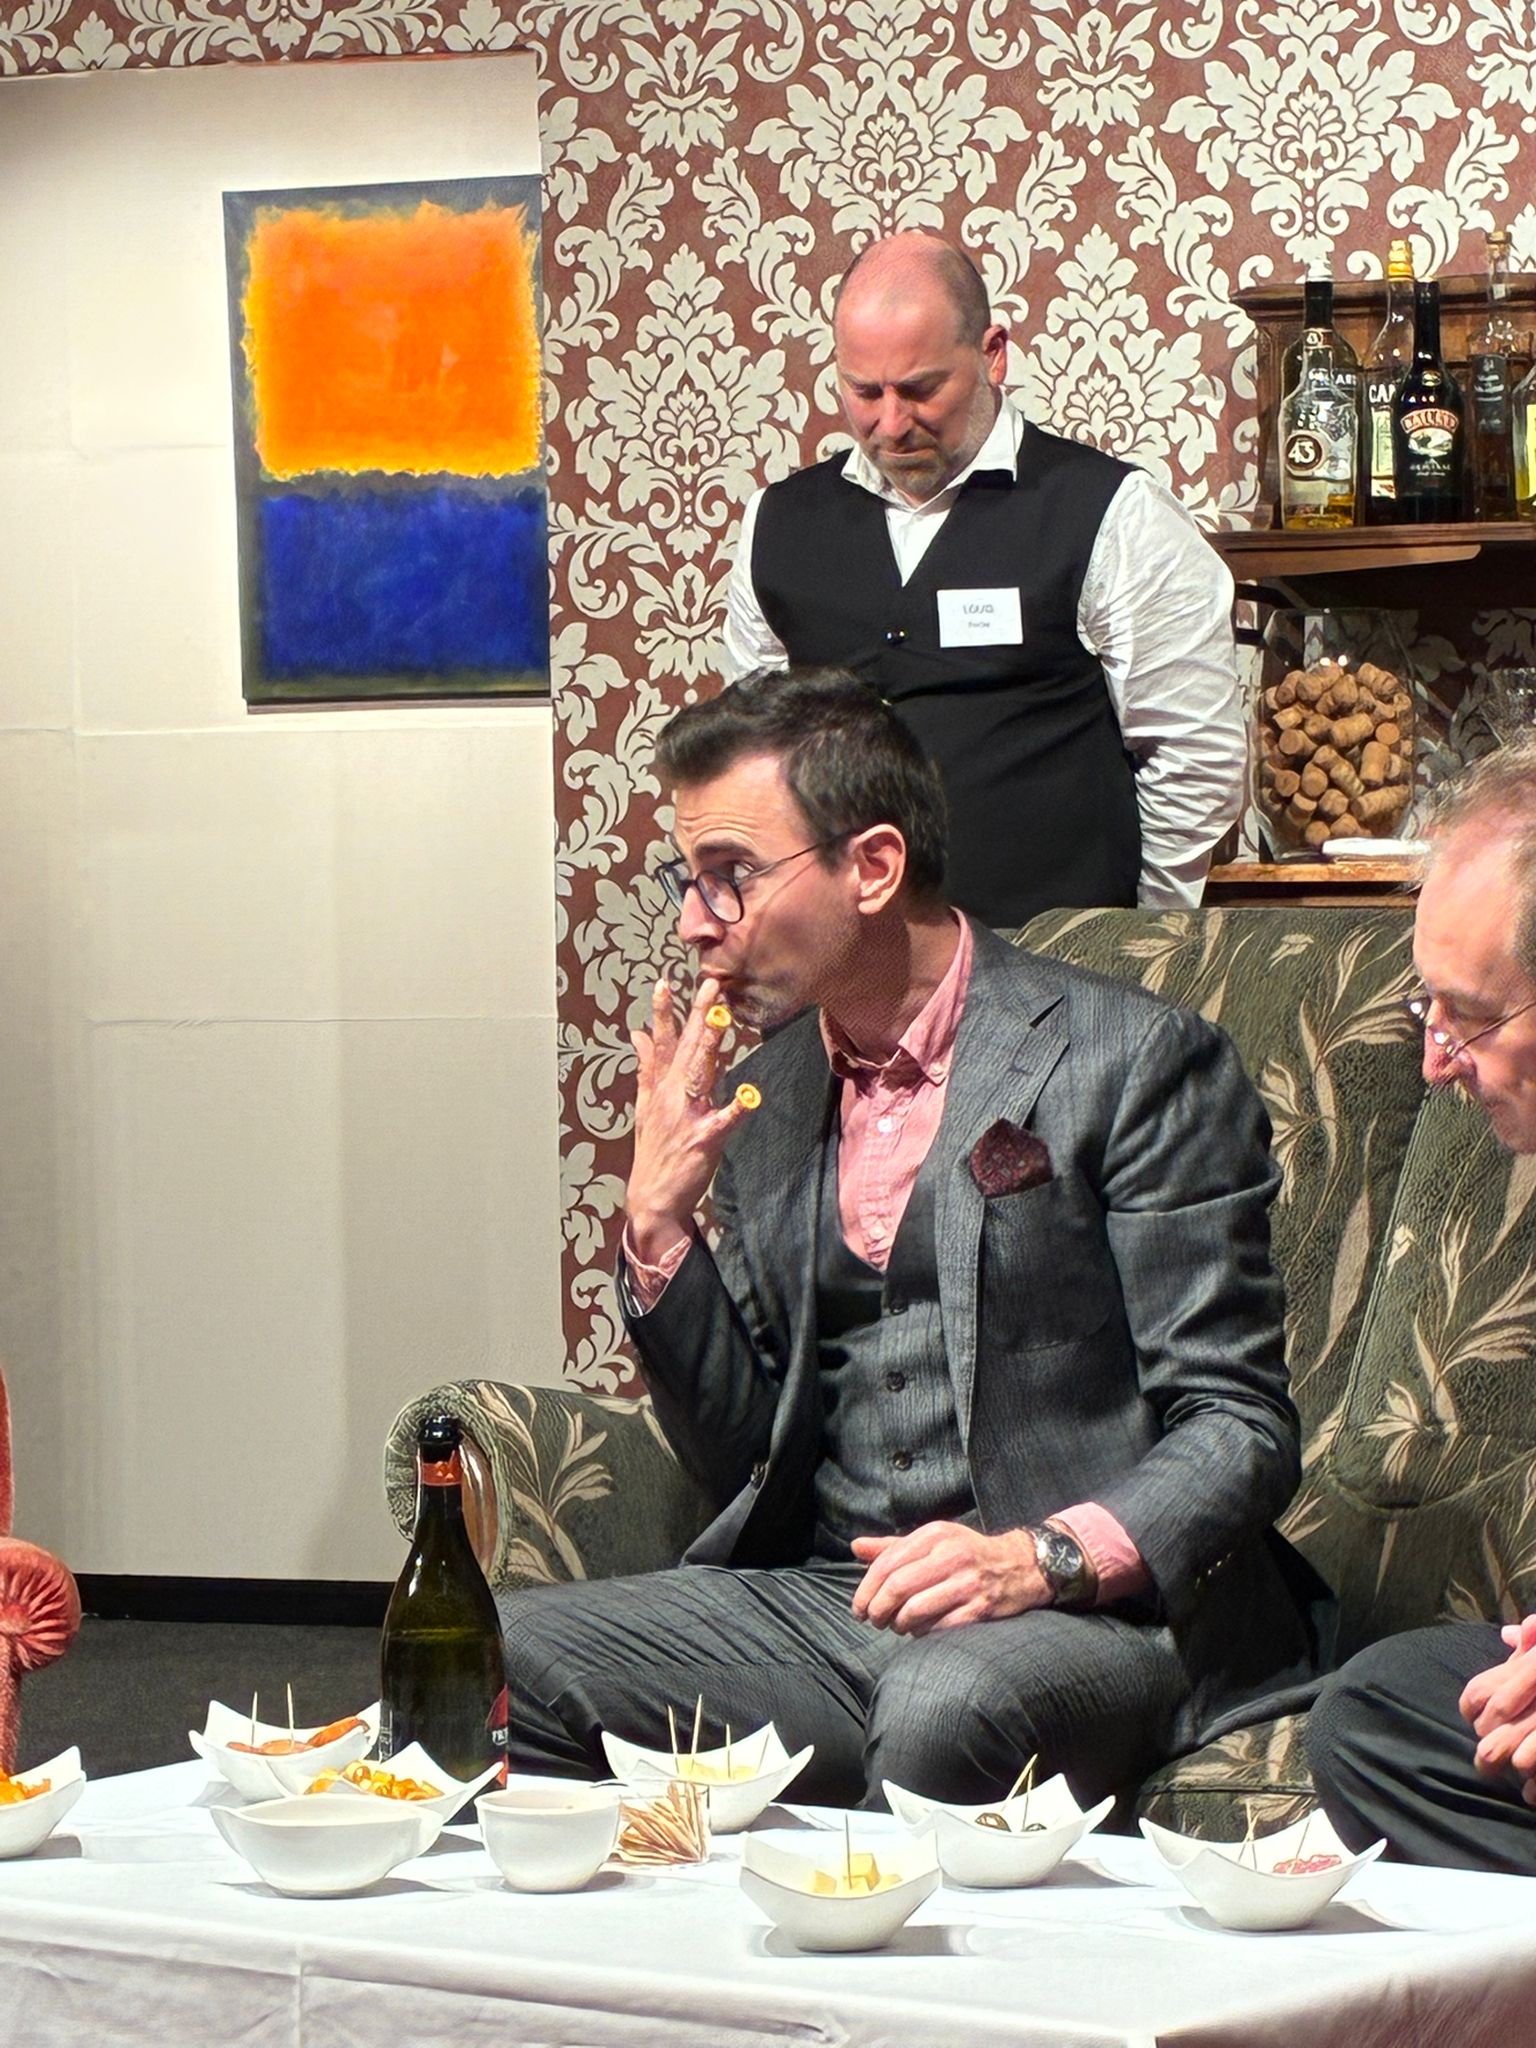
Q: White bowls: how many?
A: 9